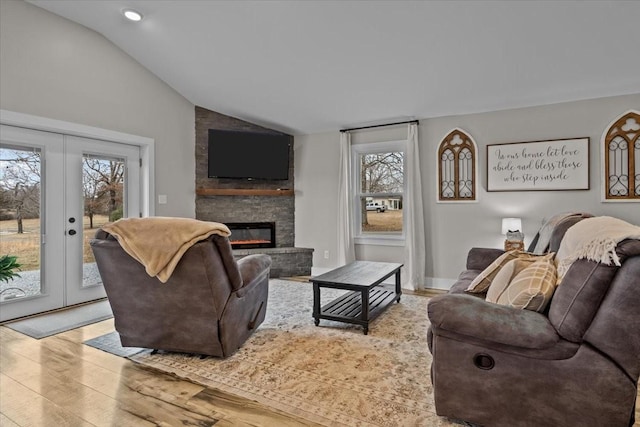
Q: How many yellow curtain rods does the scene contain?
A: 0